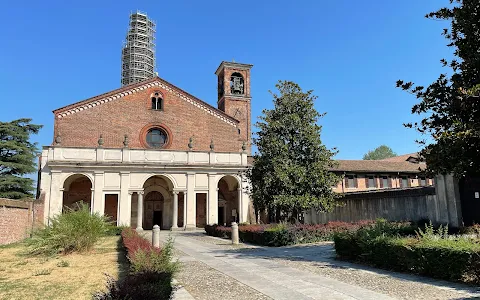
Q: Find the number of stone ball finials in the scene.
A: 6